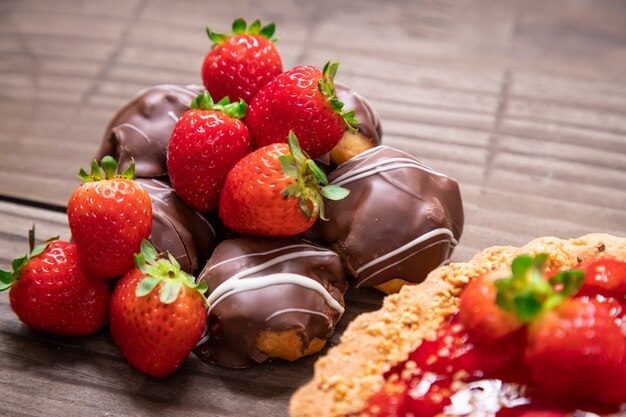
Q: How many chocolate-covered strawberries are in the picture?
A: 0